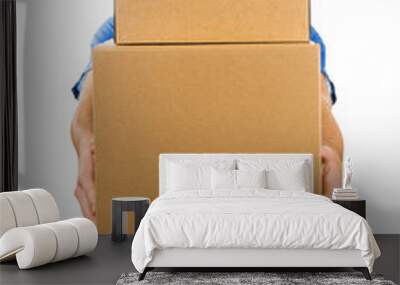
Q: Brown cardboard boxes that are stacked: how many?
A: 2